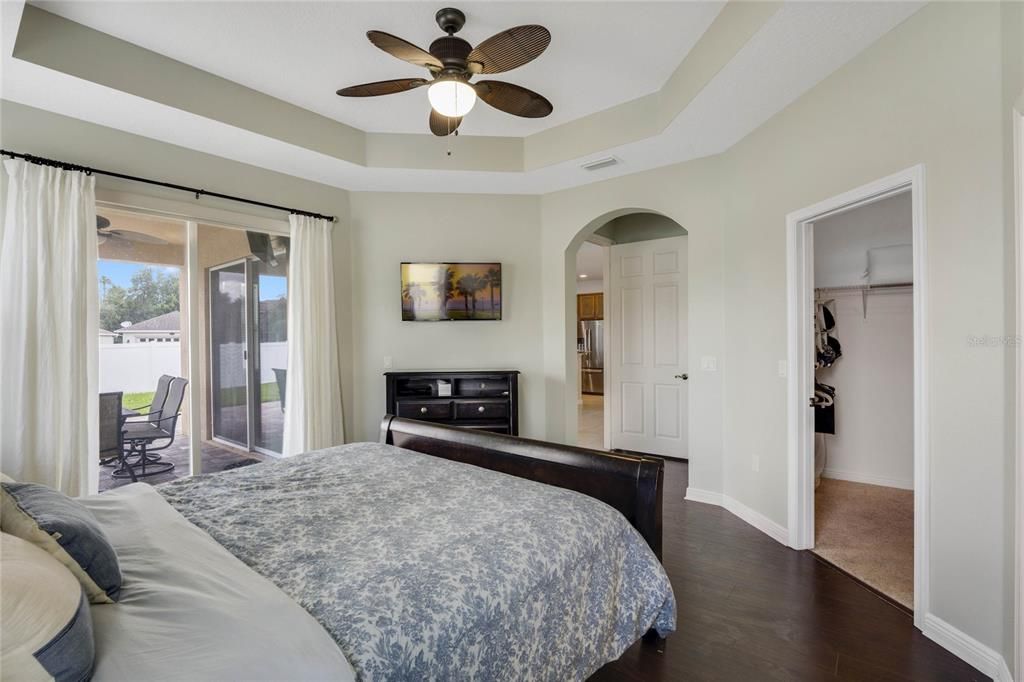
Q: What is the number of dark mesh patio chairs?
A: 3